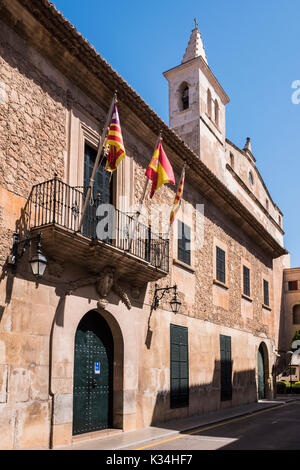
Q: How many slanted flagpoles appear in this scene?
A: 3